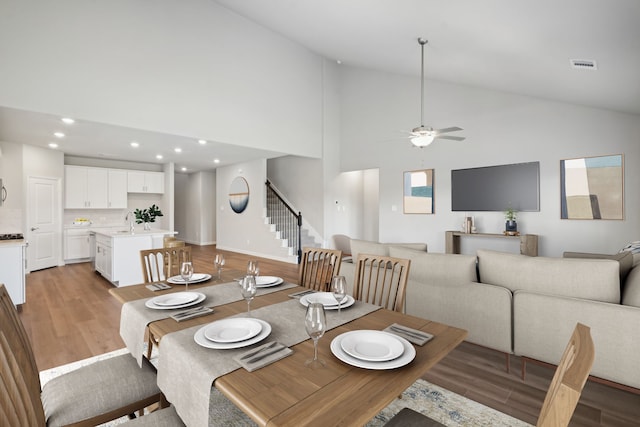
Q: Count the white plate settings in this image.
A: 6